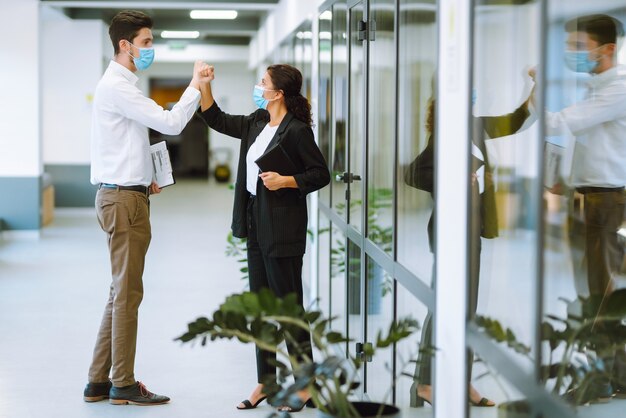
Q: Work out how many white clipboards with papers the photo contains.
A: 1